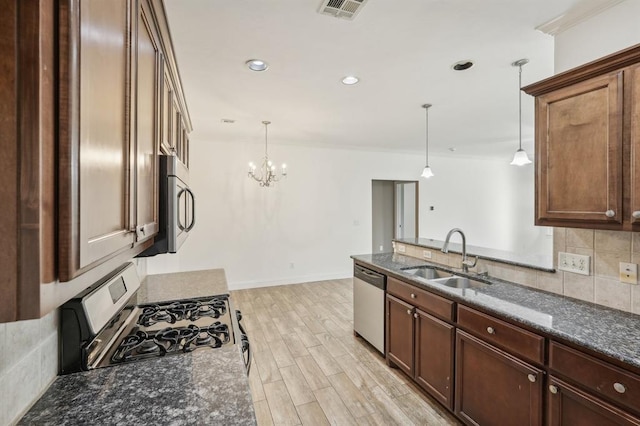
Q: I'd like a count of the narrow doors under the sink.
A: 2